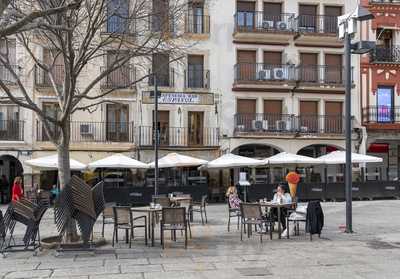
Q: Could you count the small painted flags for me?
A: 0